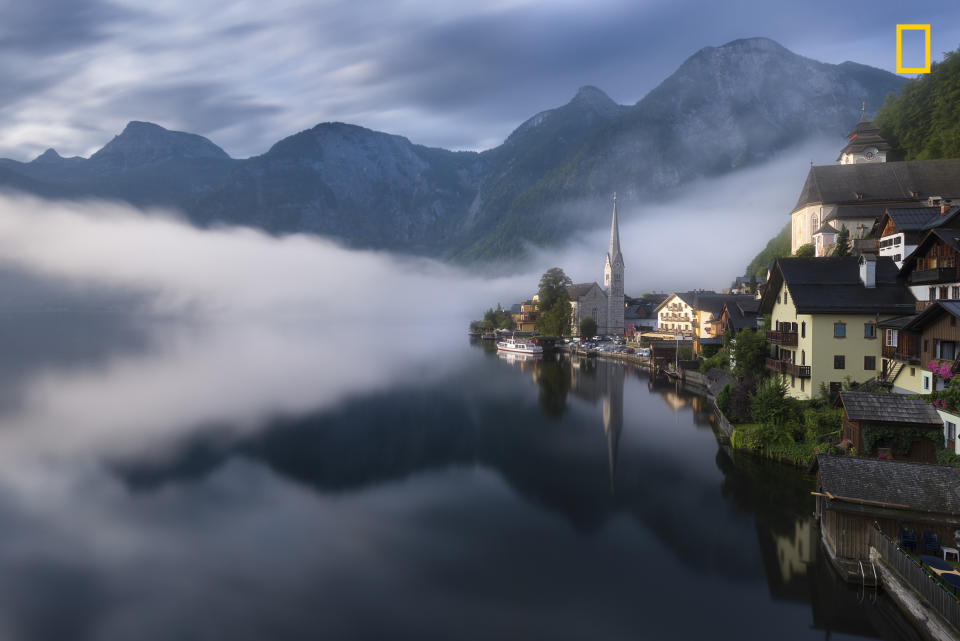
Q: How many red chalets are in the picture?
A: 0